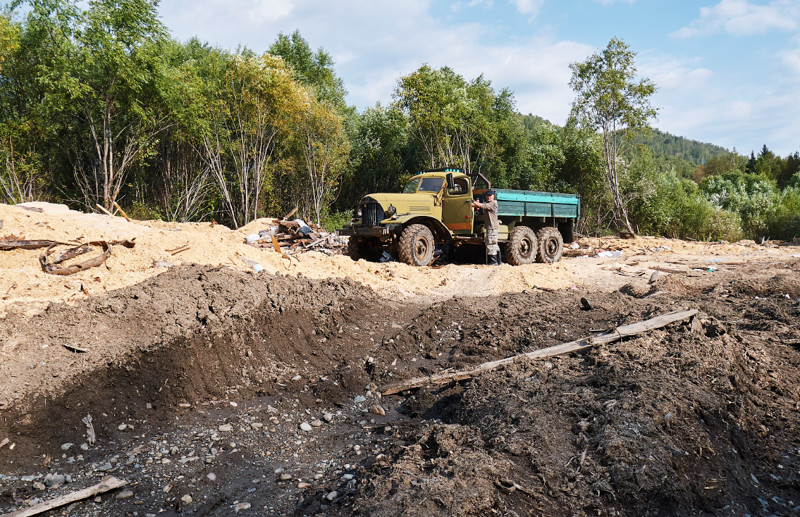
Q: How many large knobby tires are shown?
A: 4